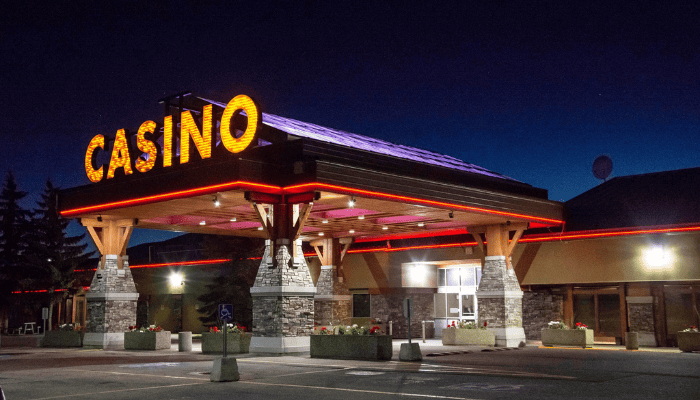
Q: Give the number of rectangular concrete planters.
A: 7